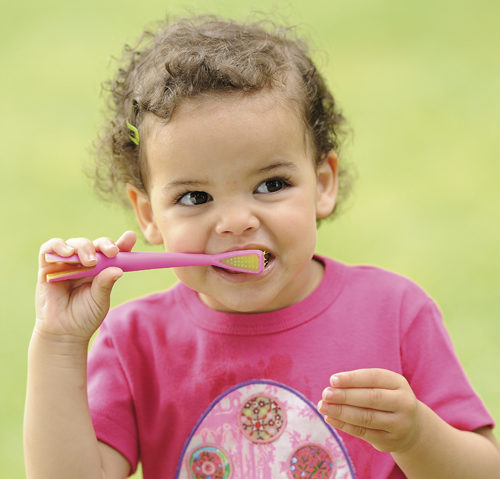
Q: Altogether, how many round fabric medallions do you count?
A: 3